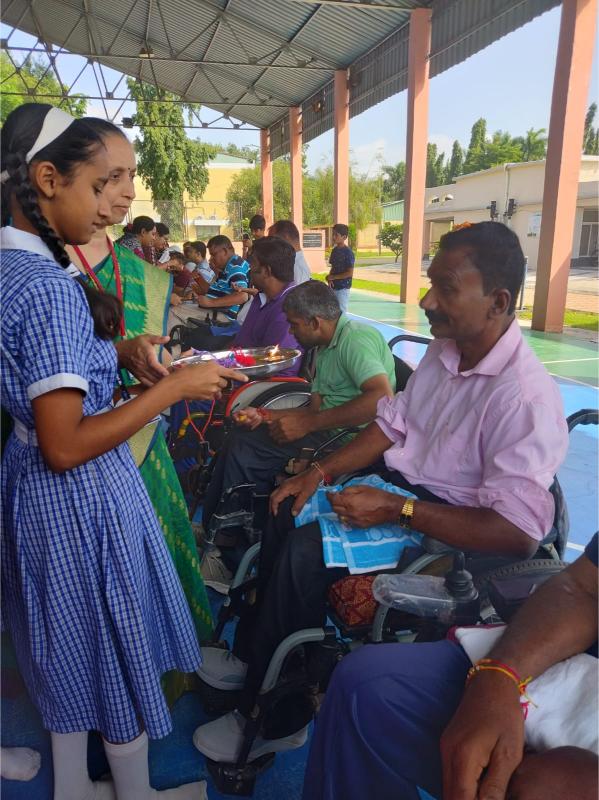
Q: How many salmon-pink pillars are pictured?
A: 5